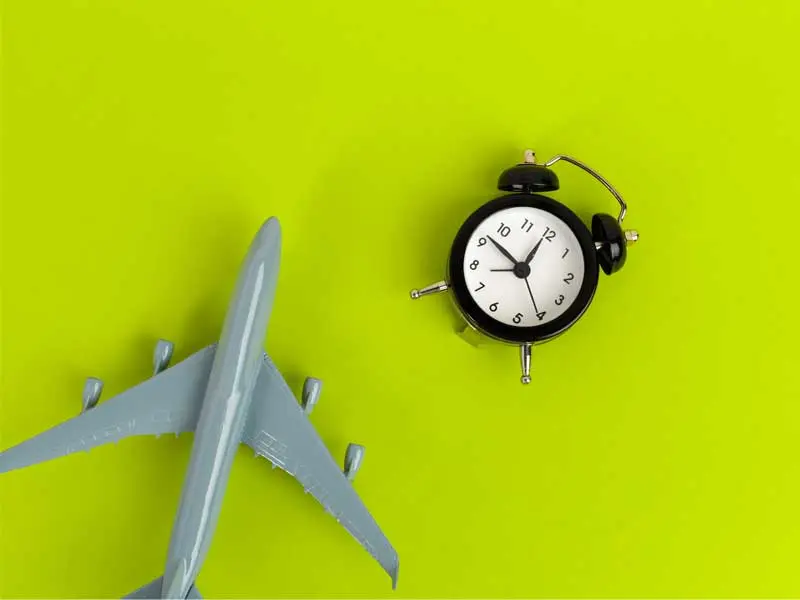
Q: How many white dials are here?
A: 1